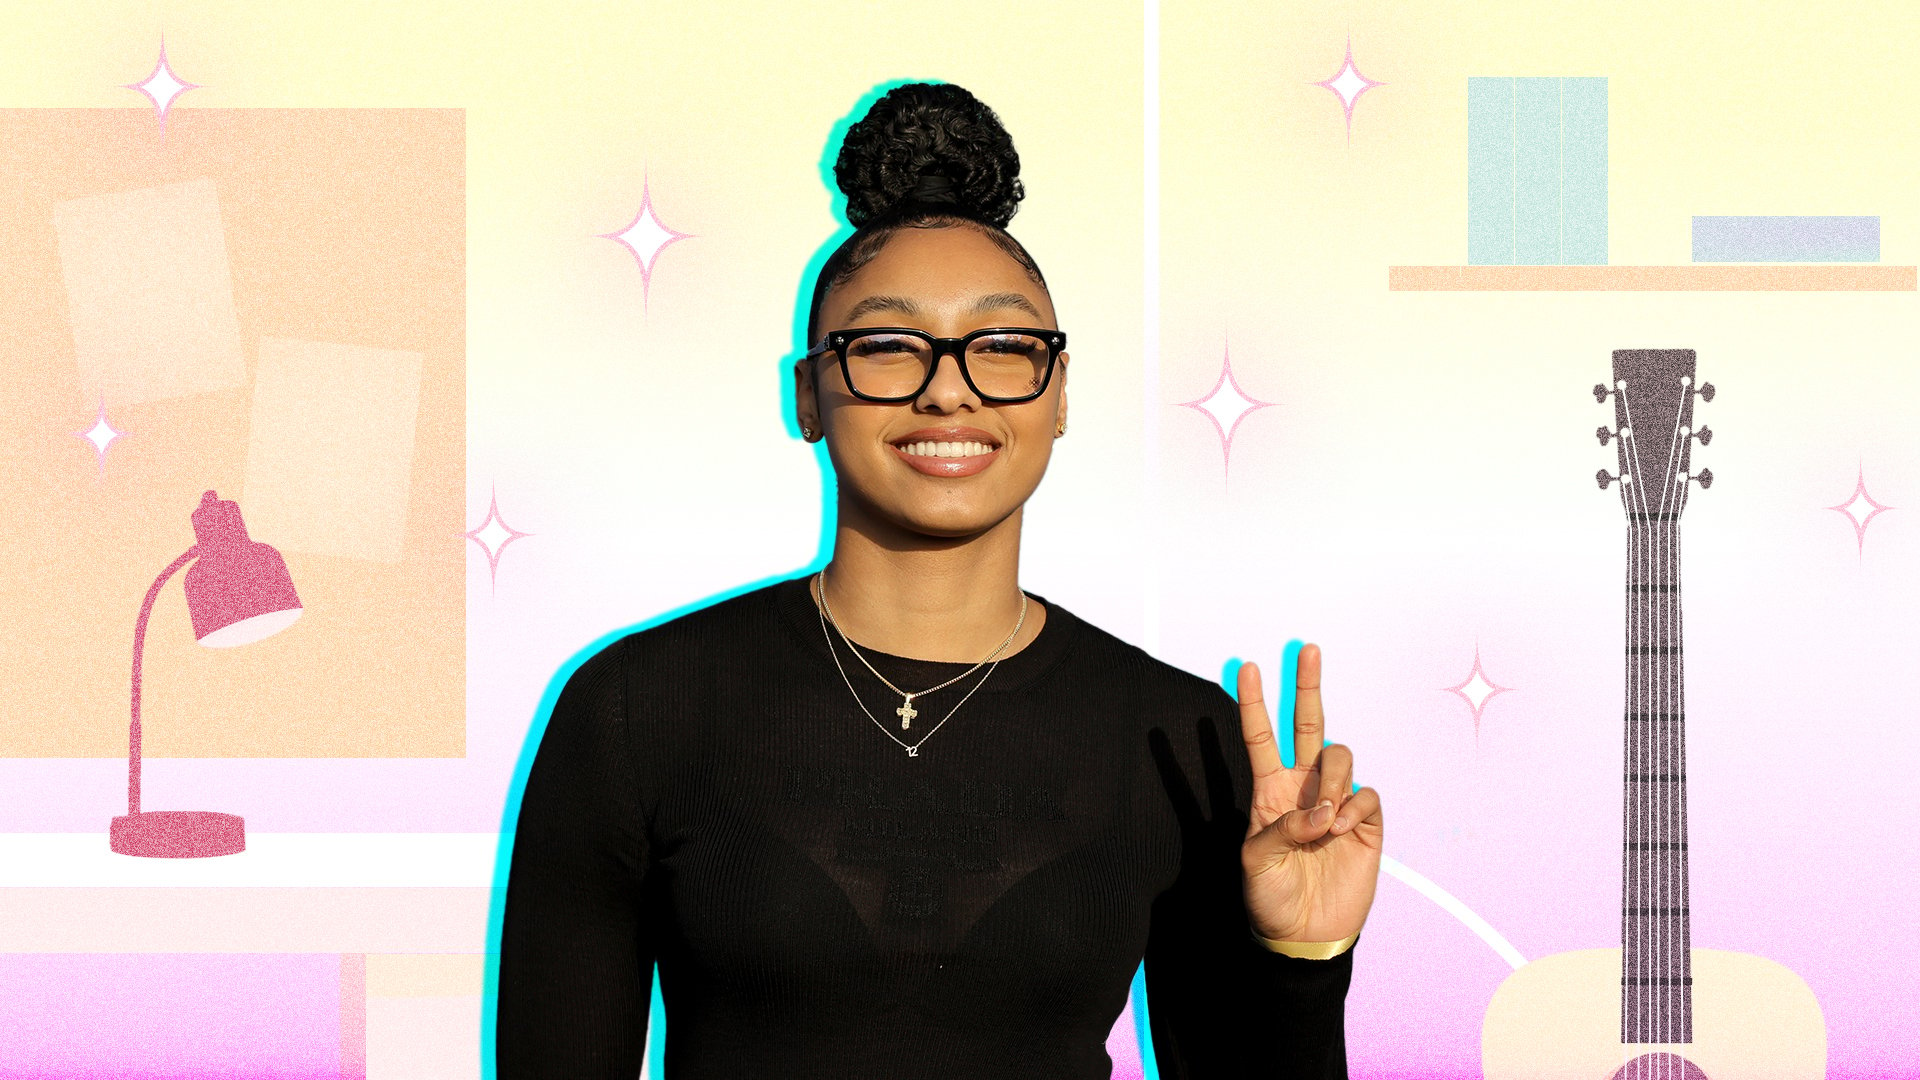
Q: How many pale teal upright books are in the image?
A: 3